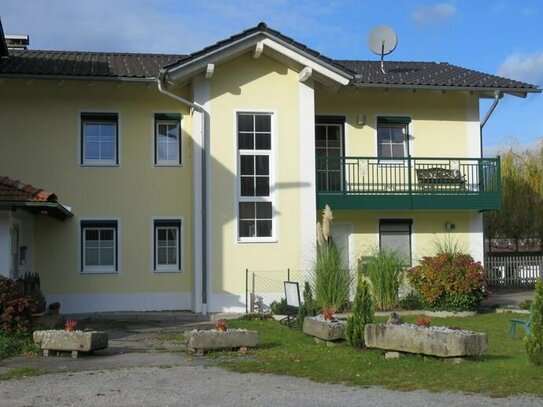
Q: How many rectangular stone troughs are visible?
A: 4